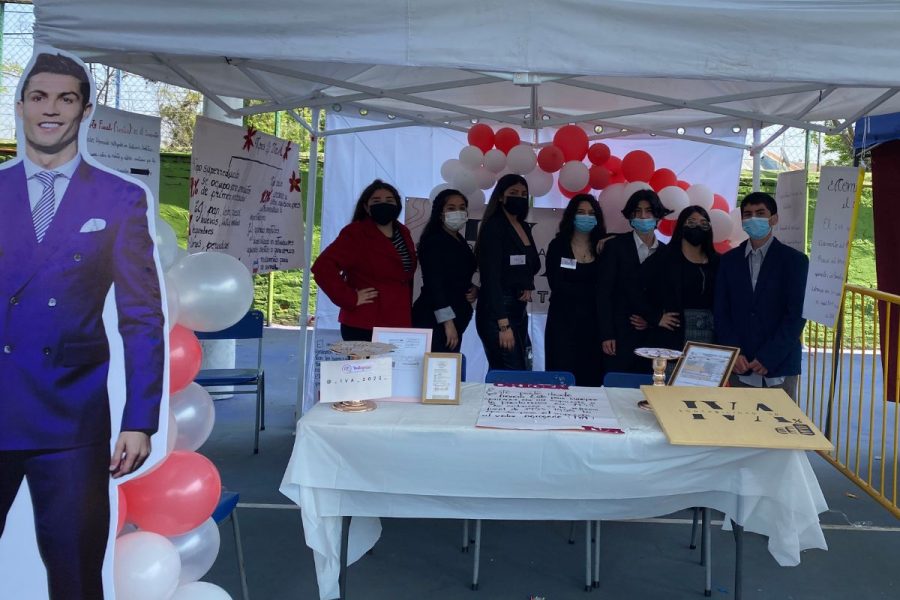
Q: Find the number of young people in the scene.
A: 7